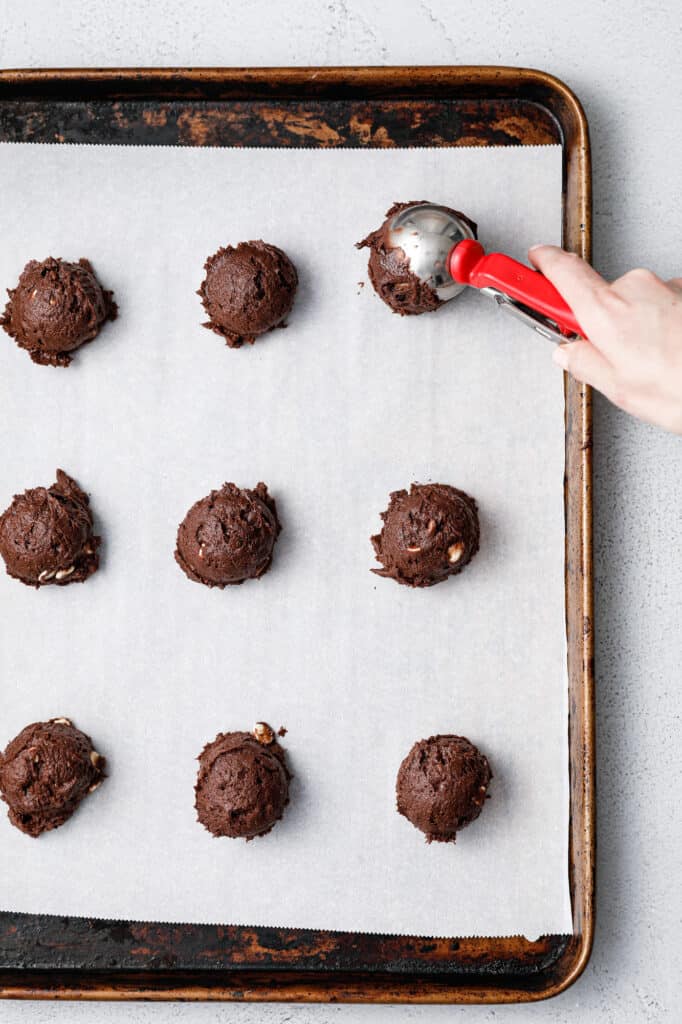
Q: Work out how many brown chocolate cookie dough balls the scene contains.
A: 9